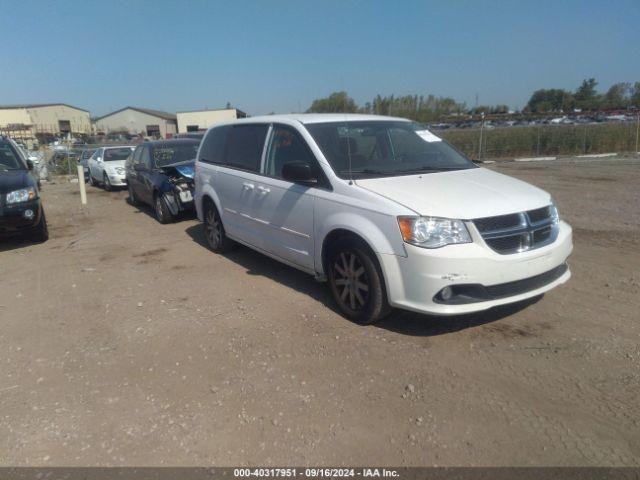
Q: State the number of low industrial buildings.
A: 3